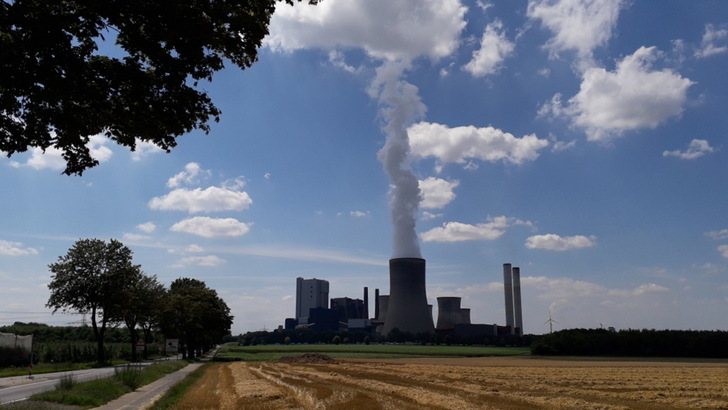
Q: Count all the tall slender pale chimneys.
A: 2